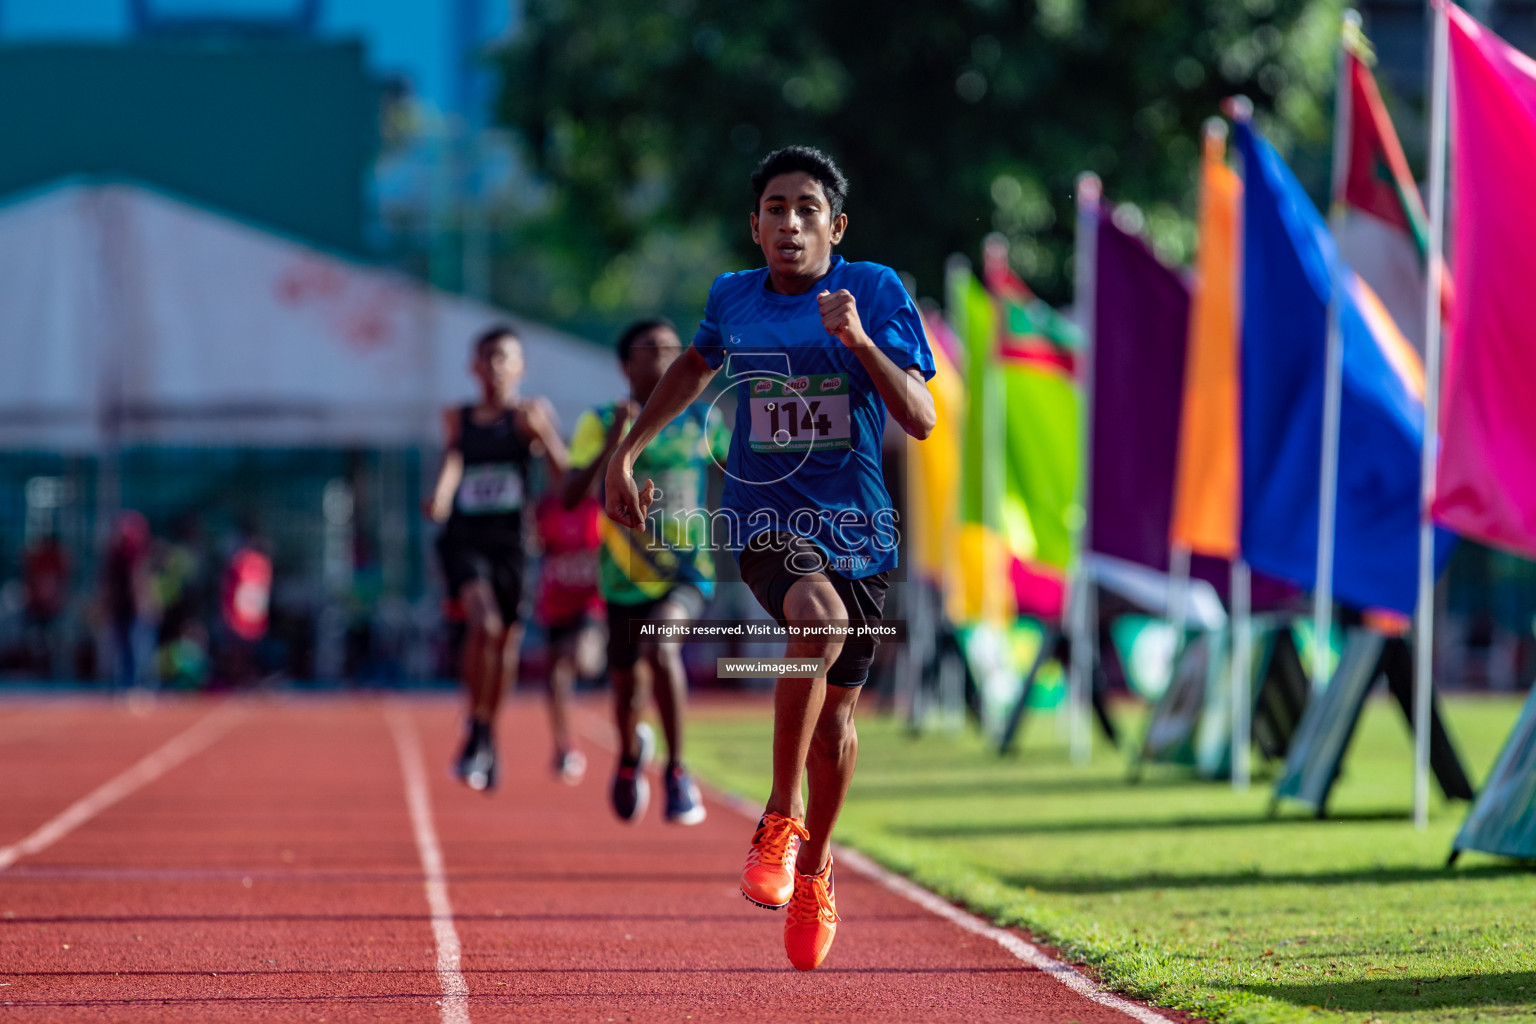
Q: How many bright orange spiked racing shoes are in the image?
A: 2